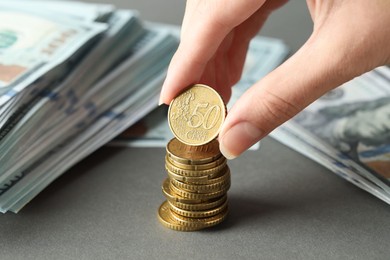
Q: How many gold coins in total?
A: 14